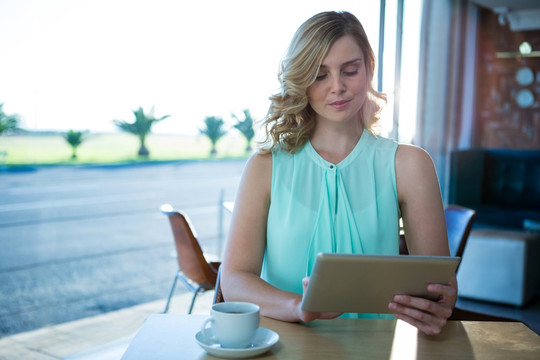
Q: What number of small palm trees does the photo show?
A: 5